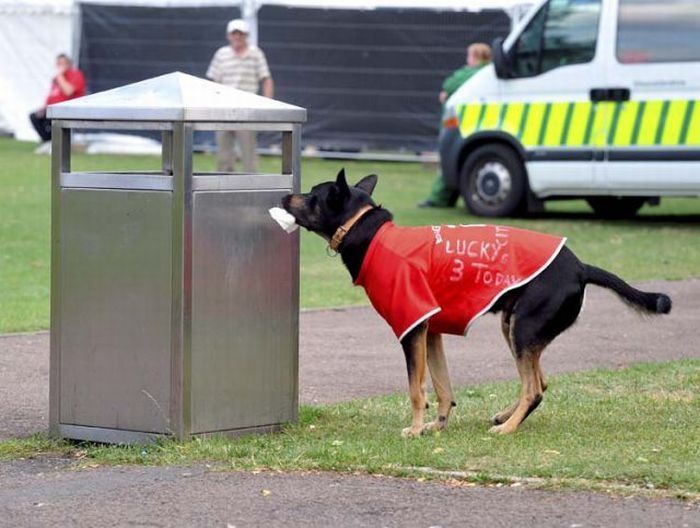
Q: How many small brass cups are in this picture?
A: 0